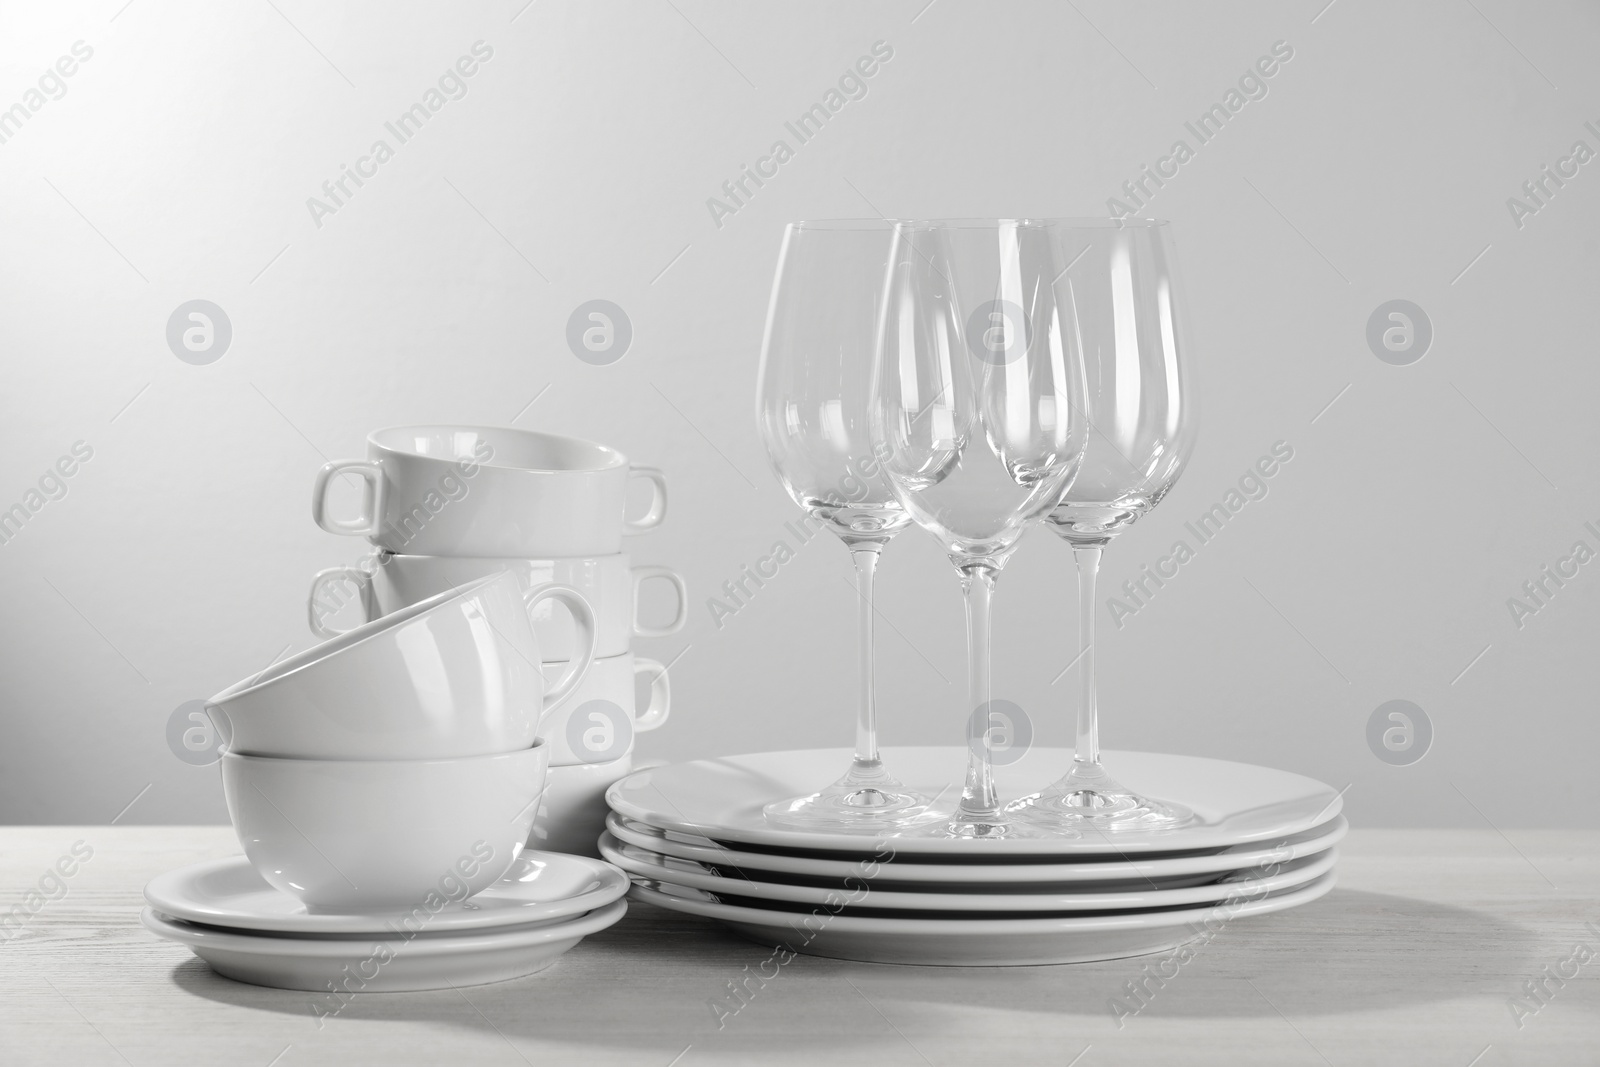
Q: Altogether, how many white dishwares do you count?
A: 12